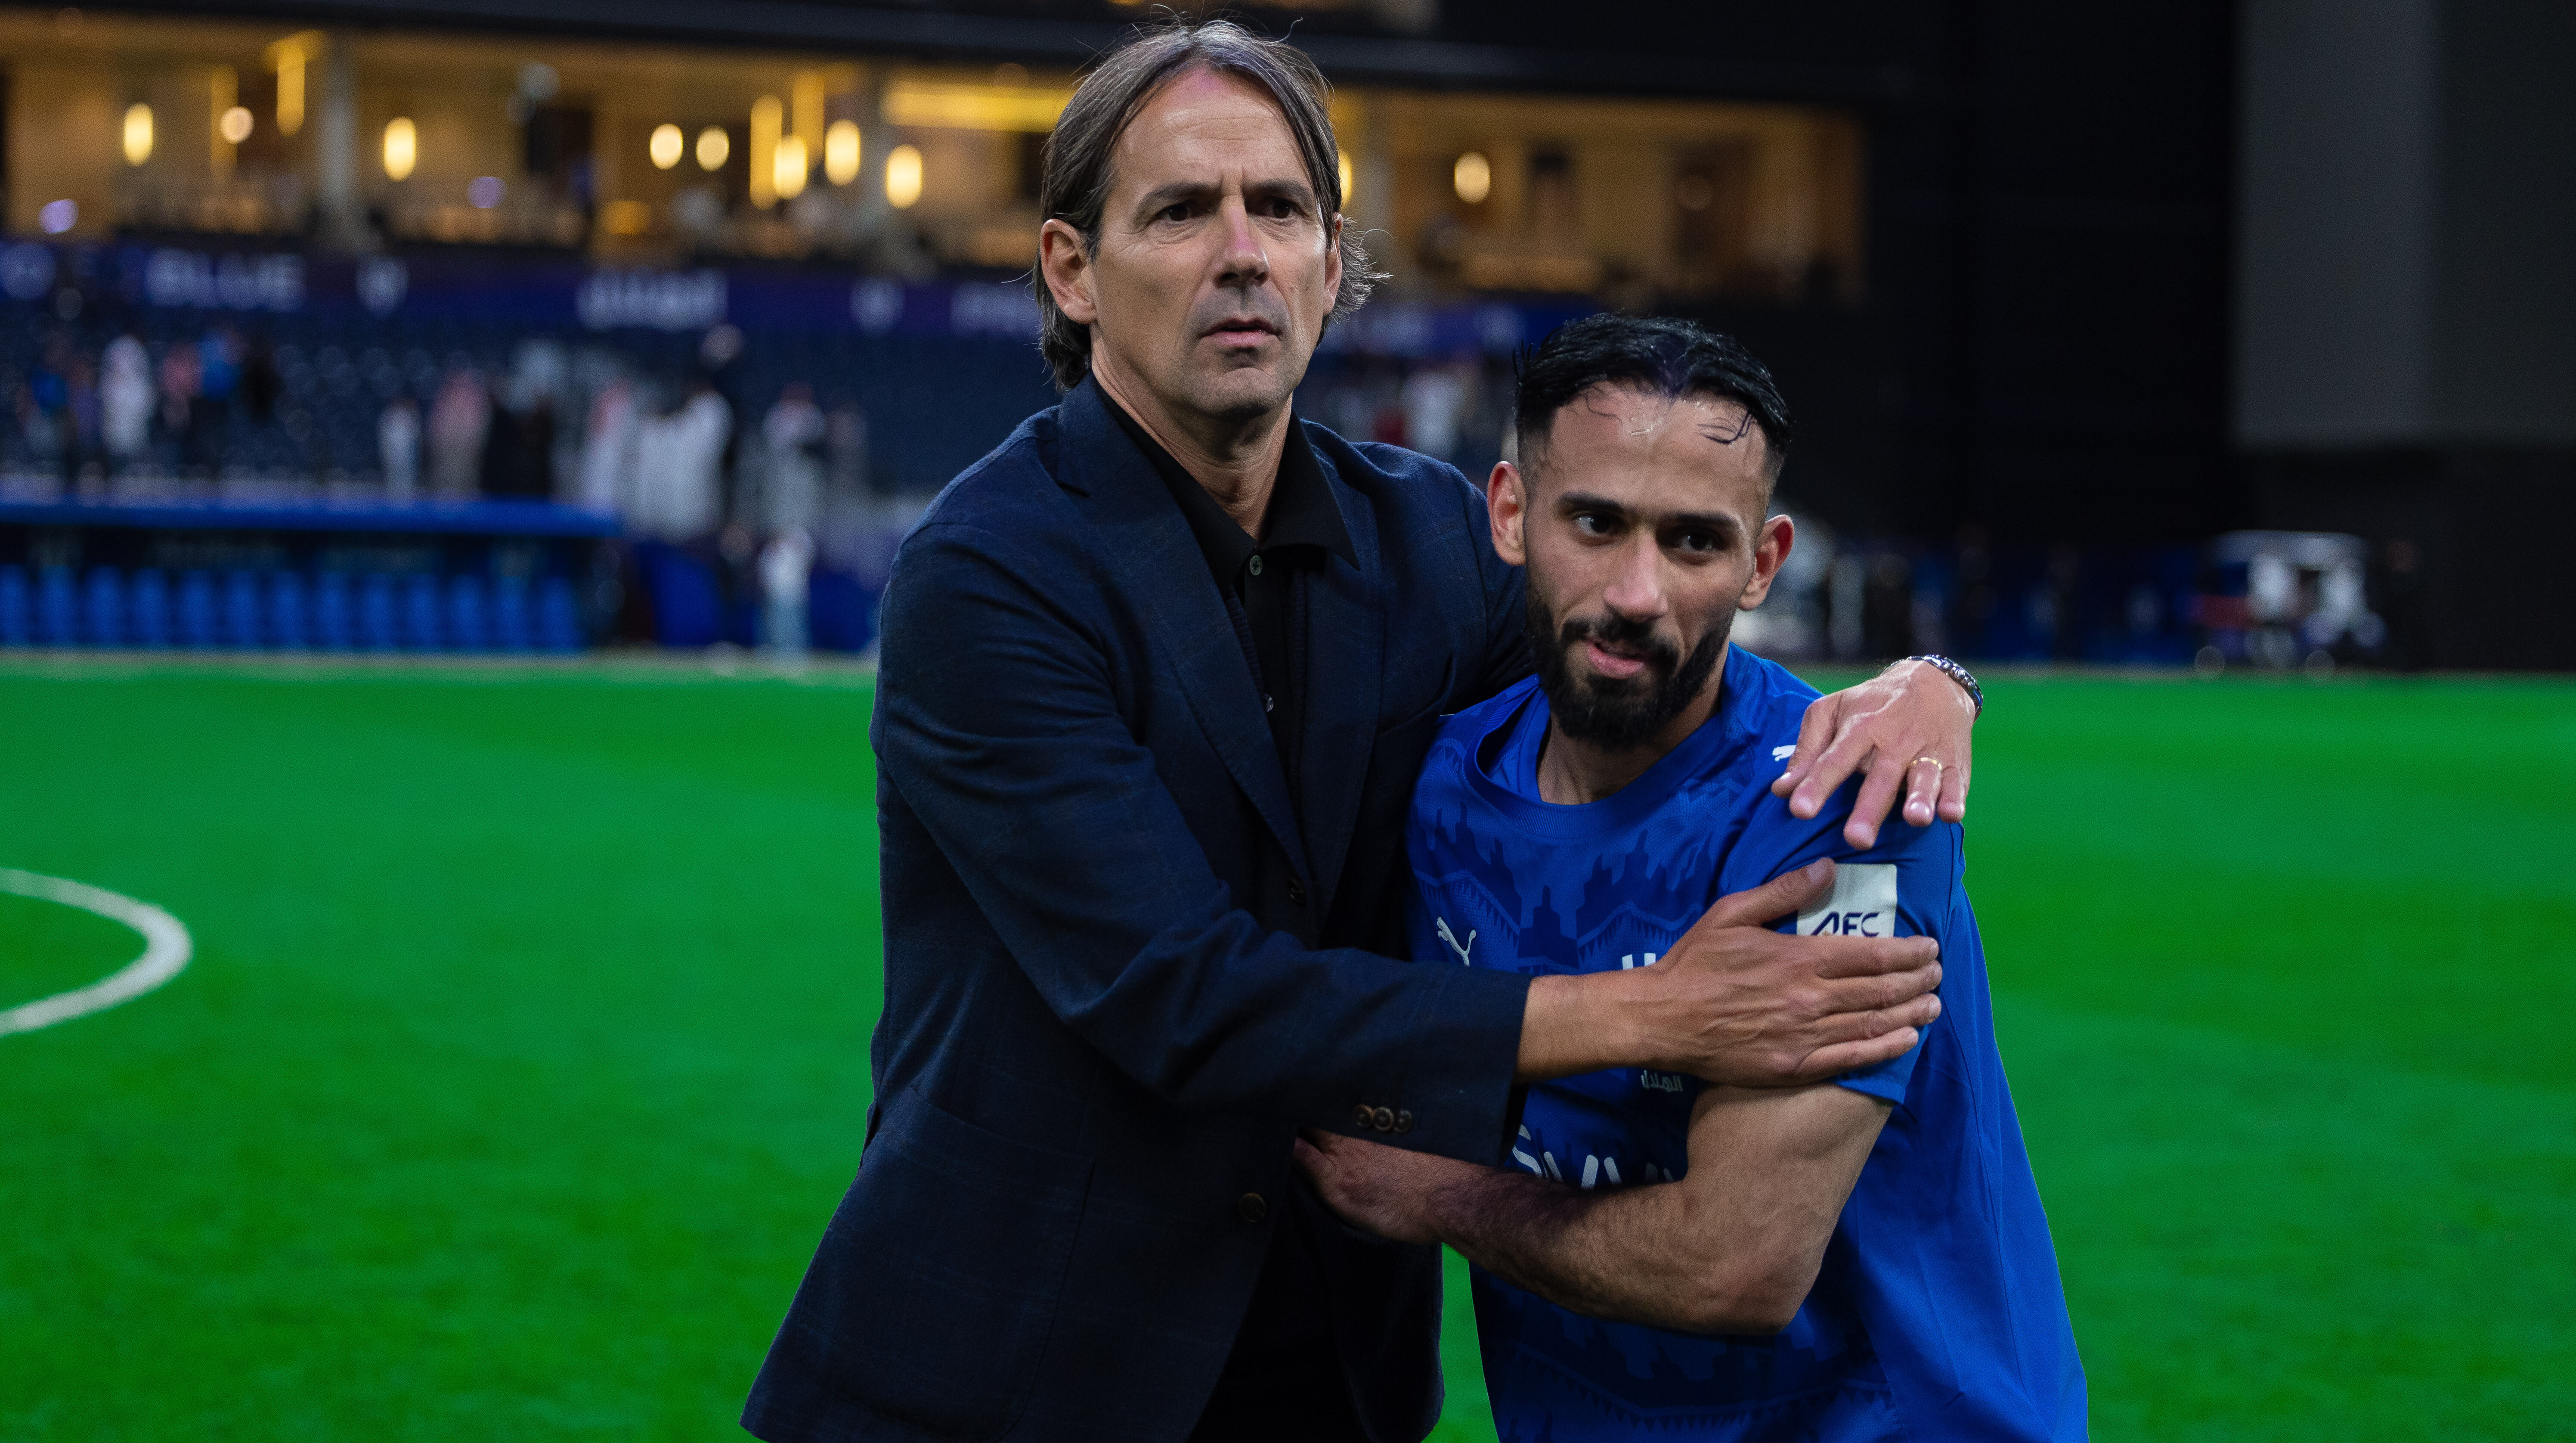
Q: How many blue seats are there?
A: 13